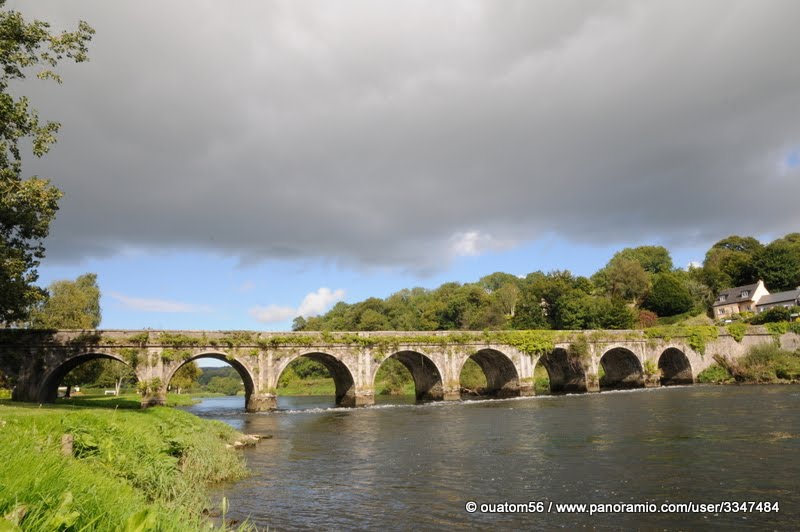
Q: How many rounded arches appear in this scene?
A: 8